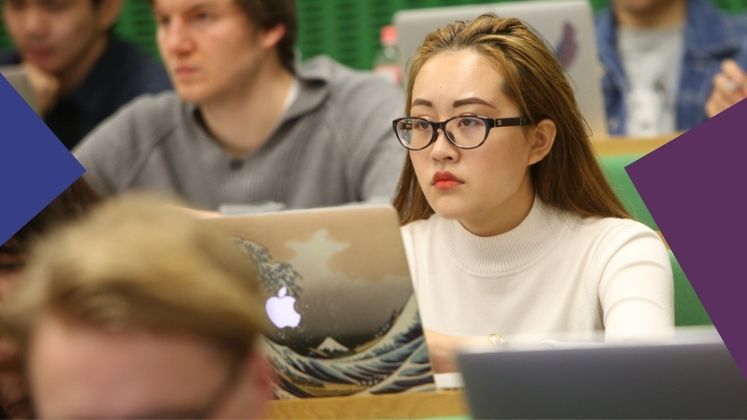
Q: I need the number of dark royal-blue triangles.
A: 1